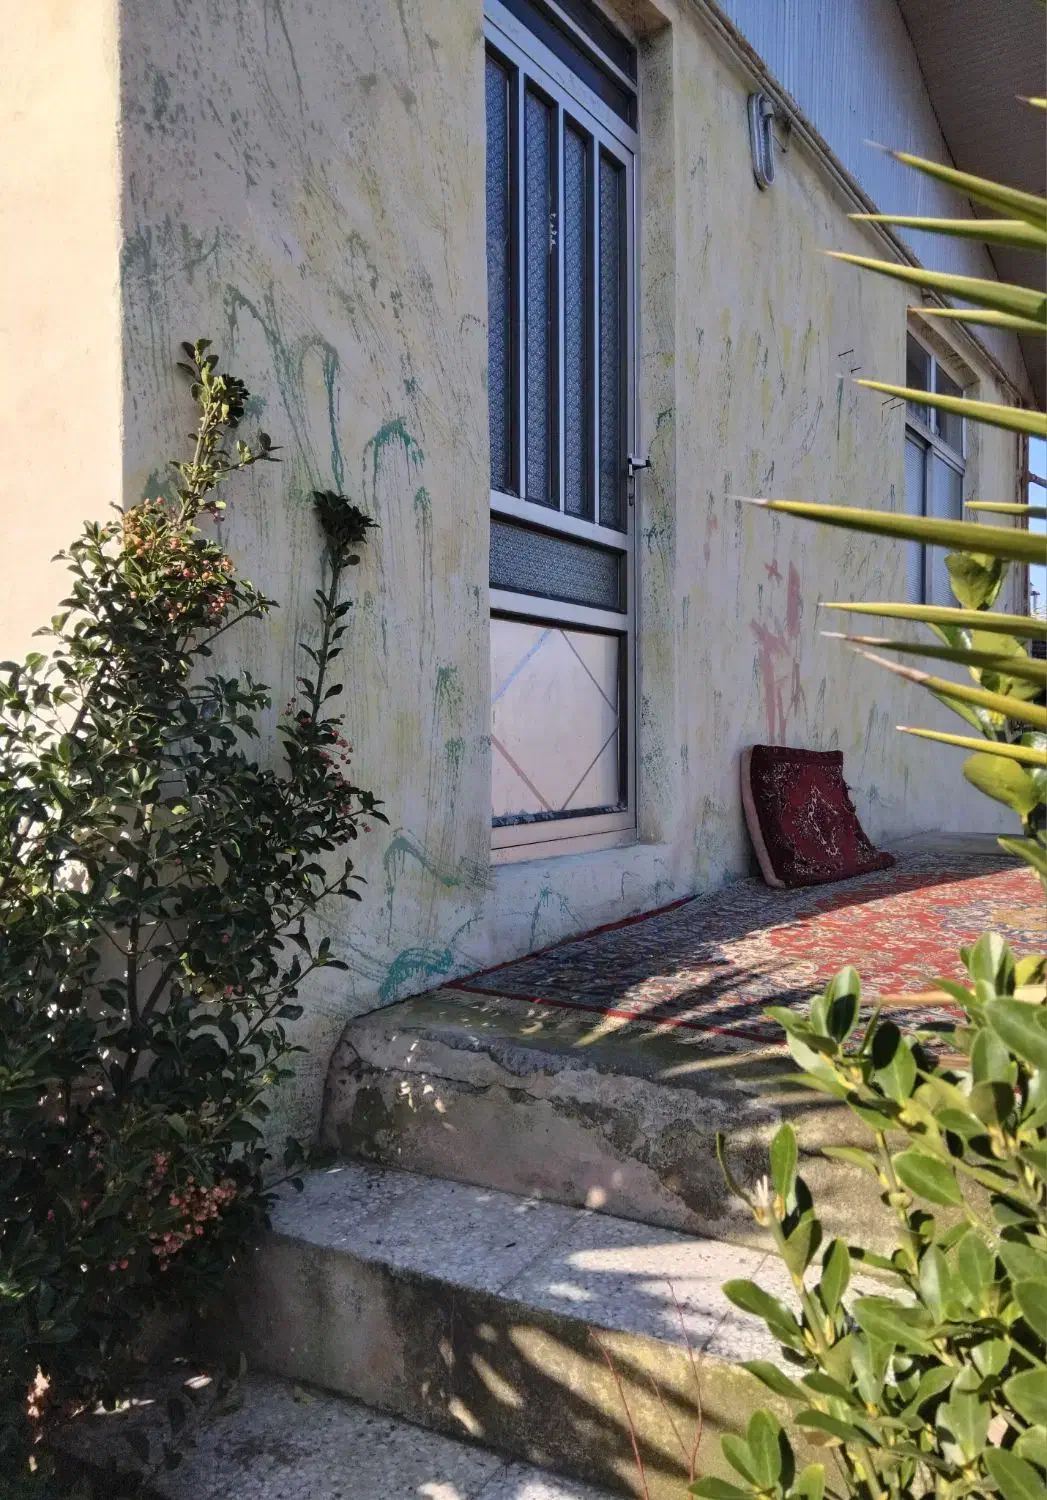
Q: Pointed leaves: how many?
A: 12